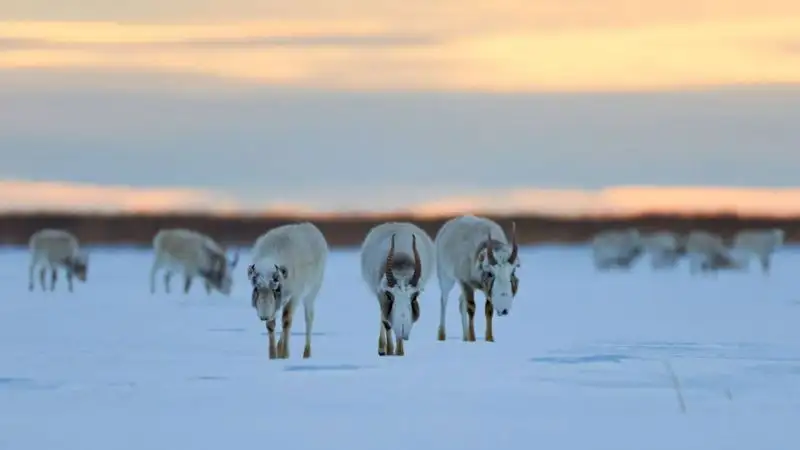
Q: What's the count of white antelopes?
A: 9